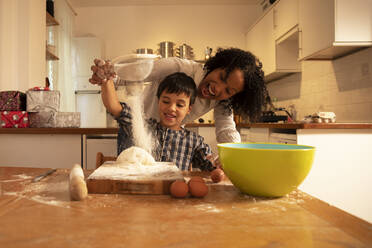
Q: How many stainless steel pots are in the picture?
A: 3